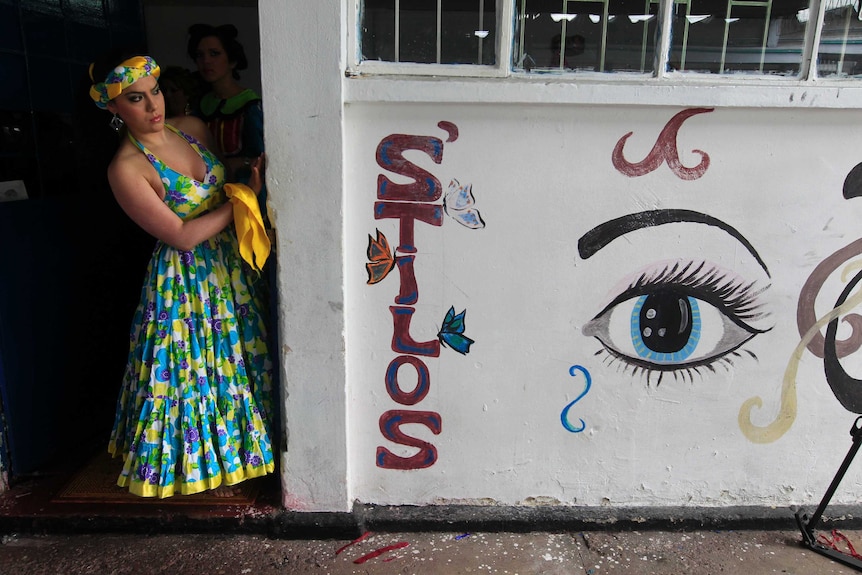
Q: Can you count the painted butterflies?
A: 3